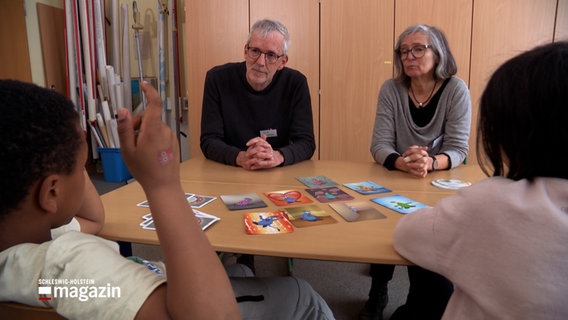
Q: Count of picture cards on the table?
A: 9